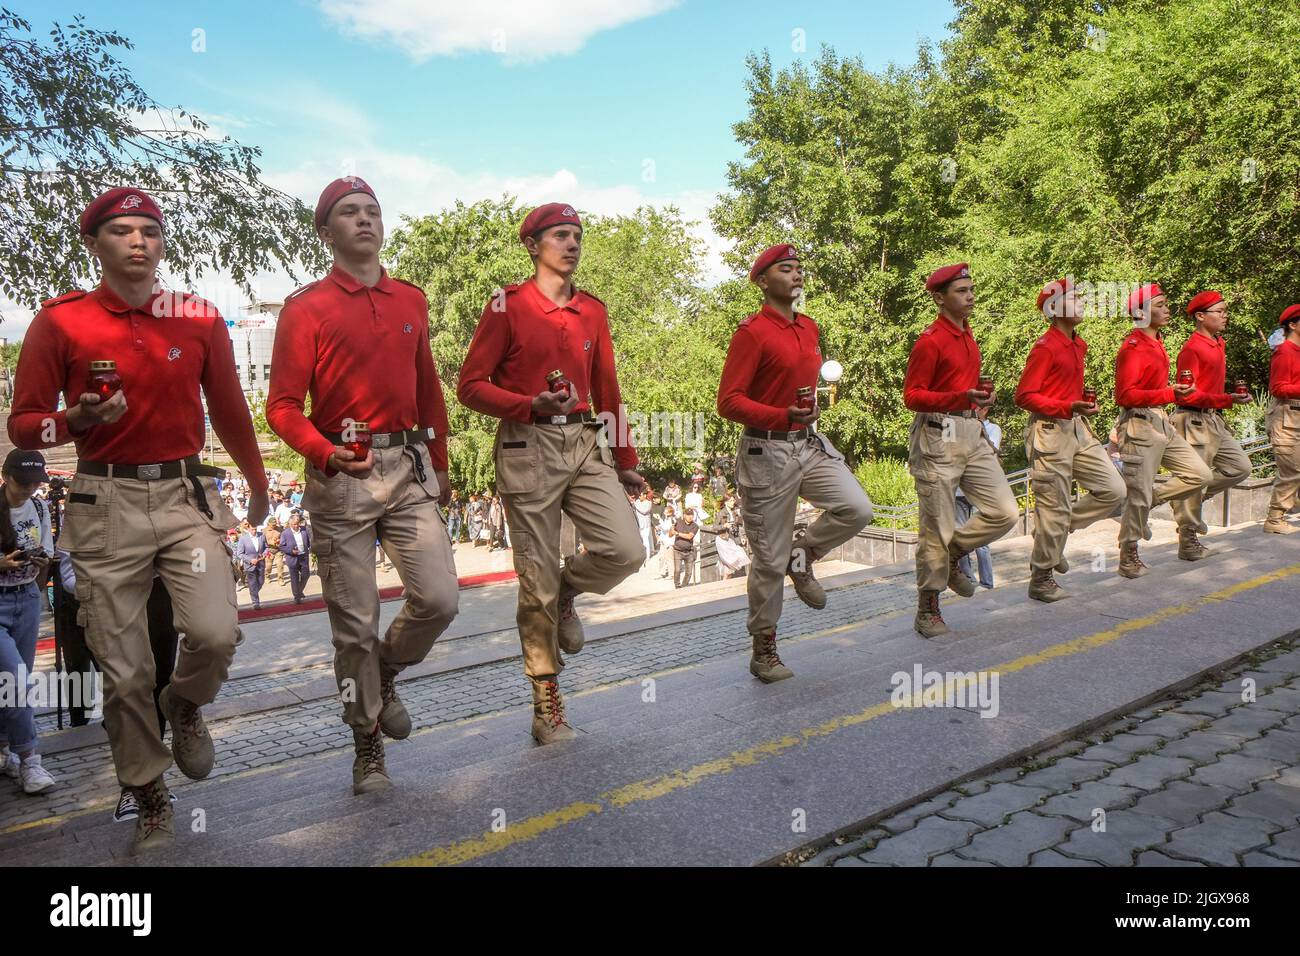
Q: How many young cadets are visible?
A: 9